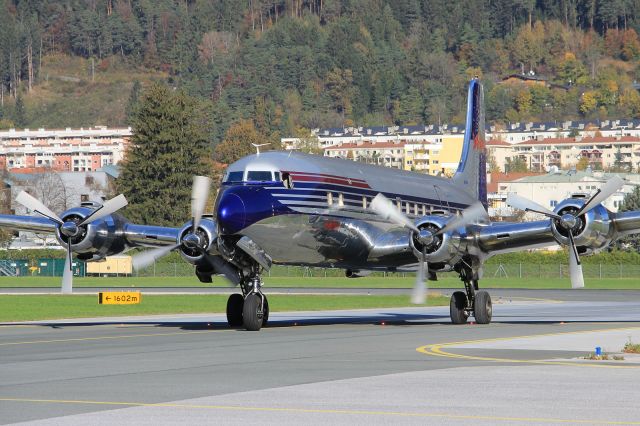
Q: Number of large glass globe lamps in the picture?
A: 0